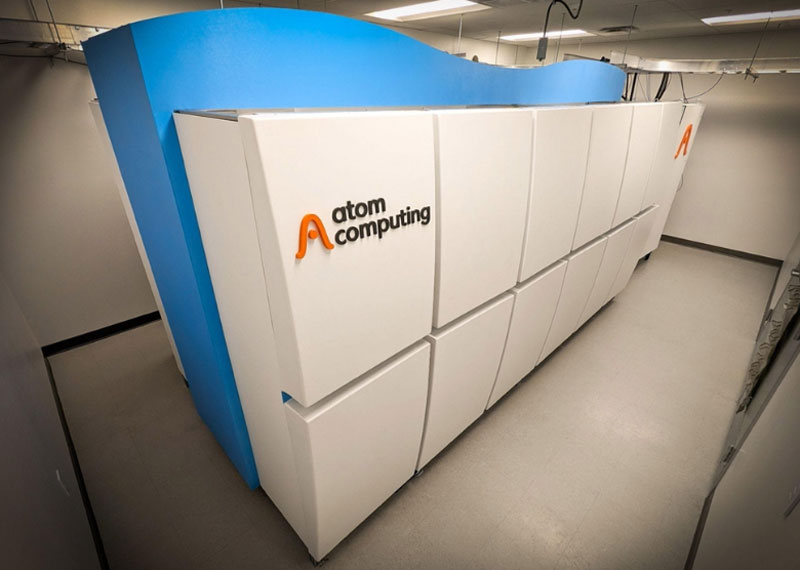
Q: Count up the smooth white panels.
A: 12